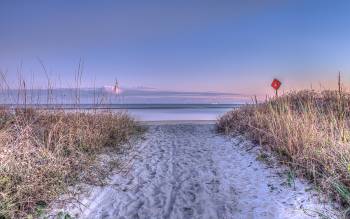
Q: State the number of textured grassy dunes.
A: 2